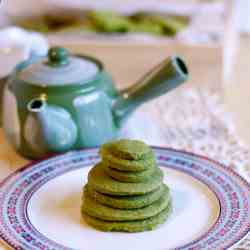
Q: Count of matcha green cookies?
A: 7